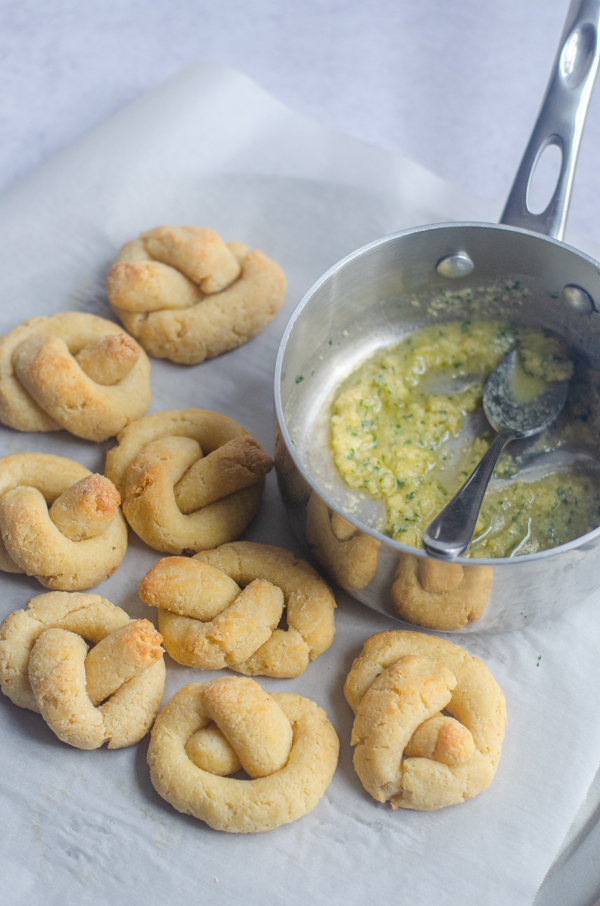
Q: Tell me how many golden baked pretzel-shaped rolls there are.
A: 8